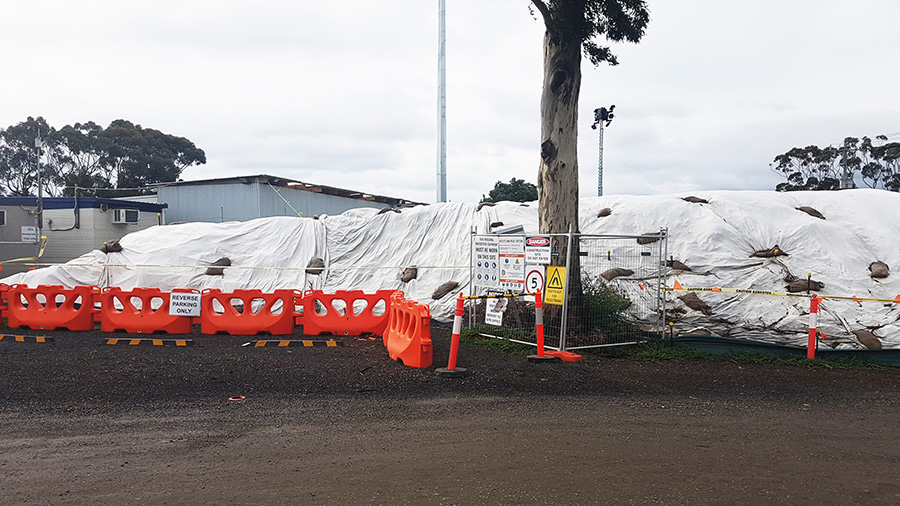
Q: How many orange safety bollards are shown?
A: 3